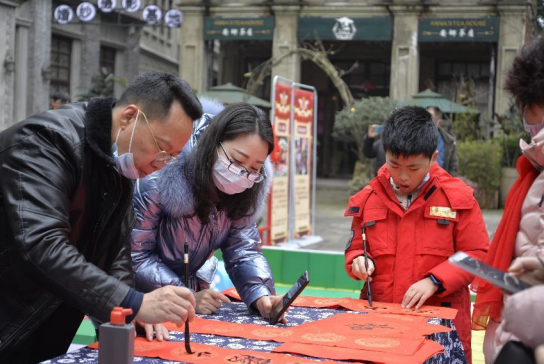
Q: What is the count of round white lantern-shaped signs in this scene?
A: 6